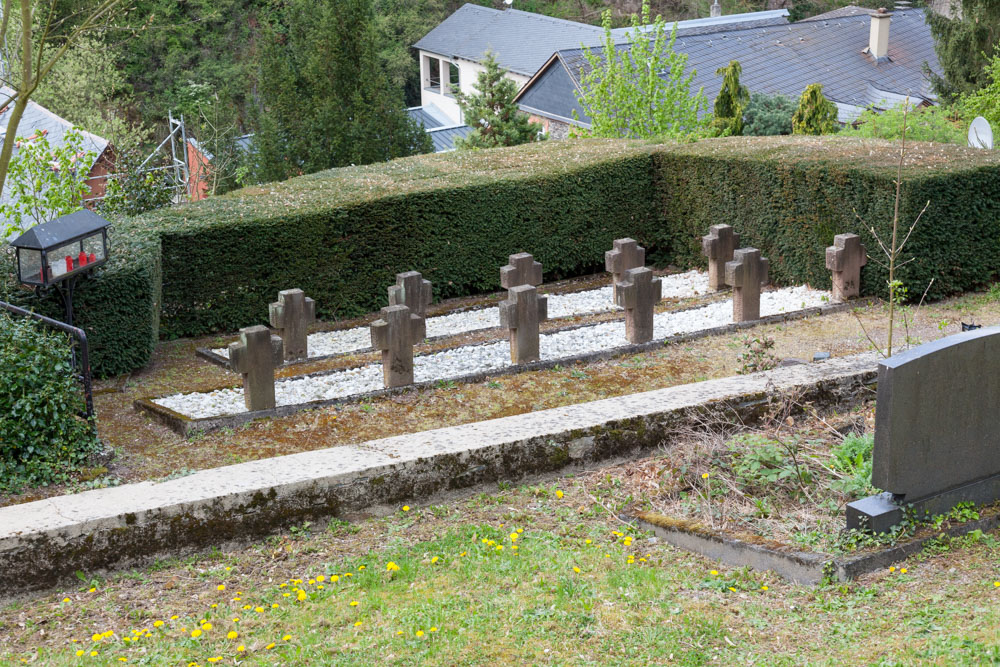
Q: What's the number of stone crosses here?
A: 11